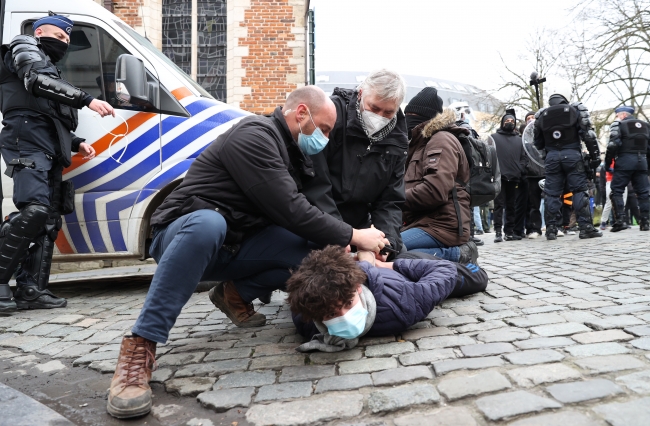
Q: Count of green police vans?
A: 0